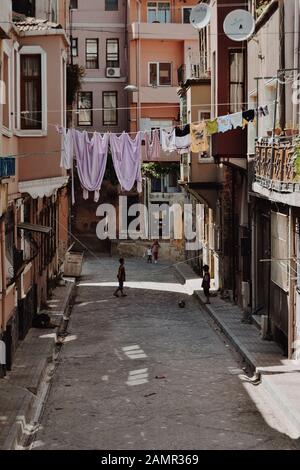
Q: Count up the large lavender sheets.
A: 2